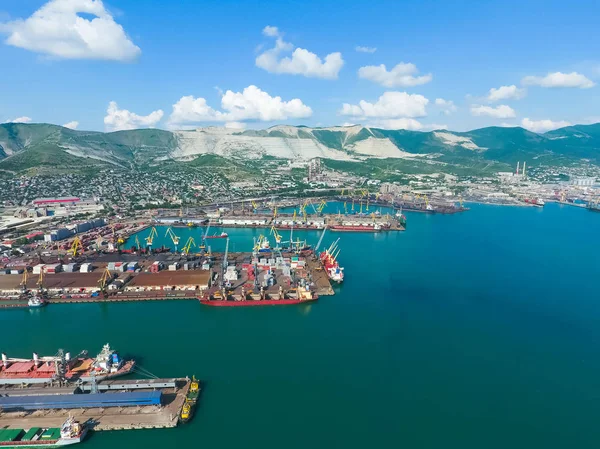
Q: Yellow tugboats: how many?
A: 2